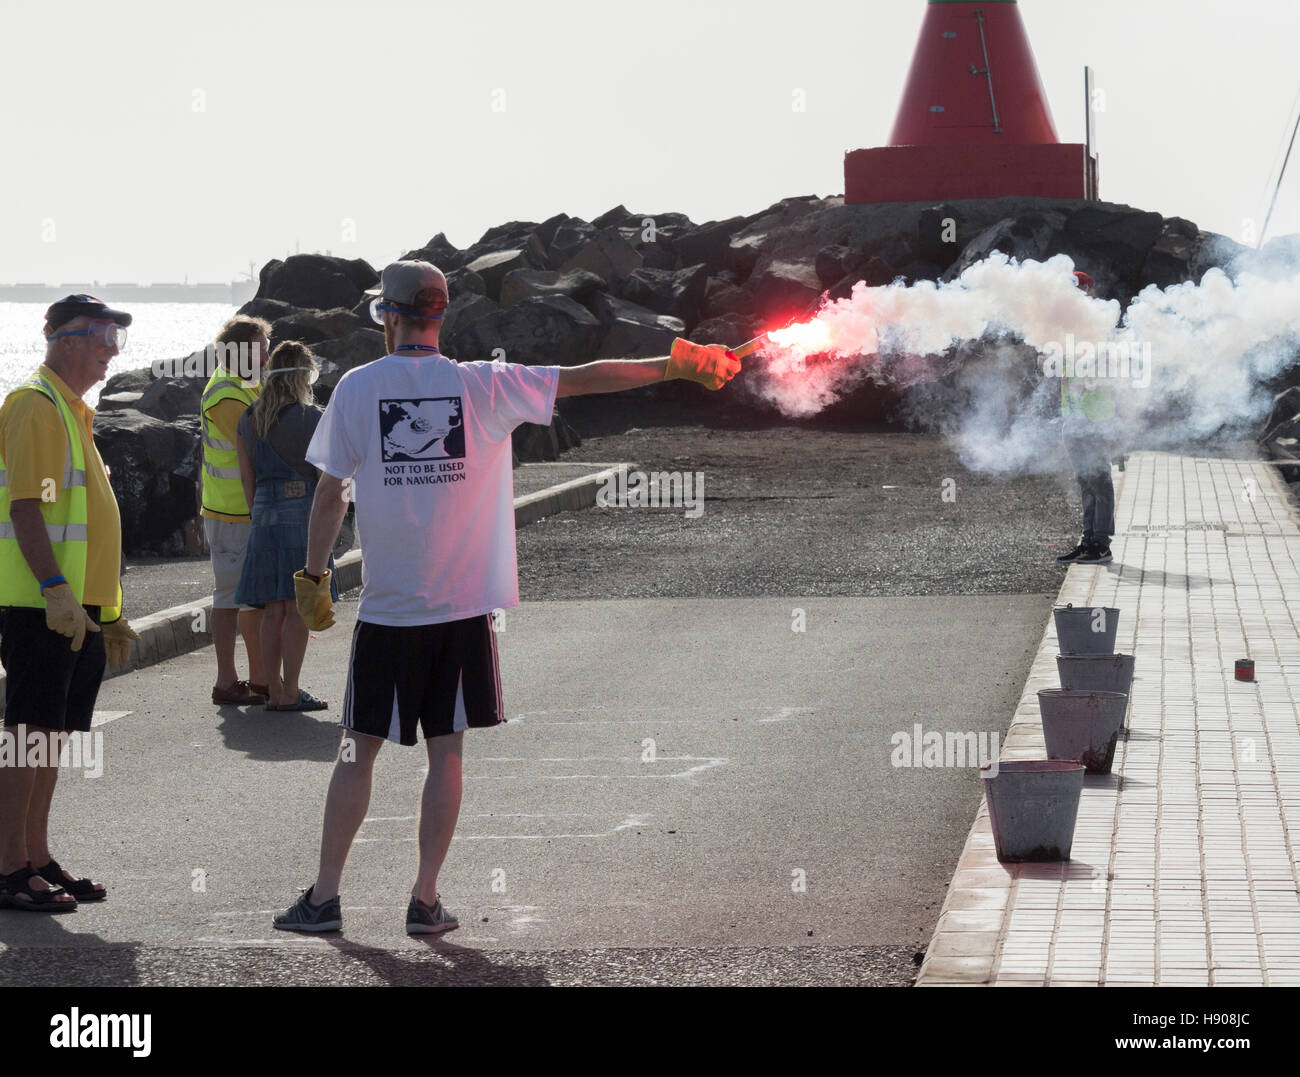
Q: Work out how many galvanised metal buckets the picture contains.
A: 4